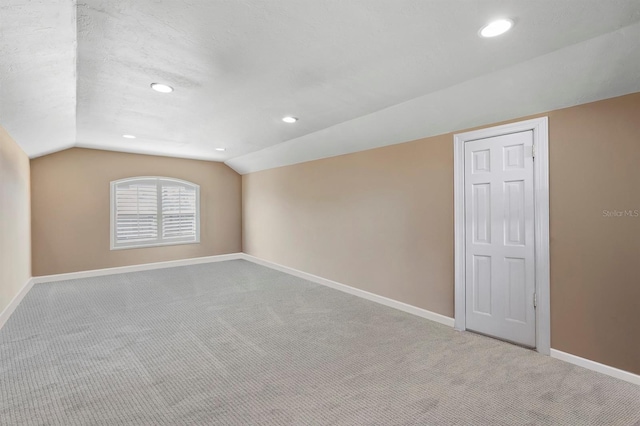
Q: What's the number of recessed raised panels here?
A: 6